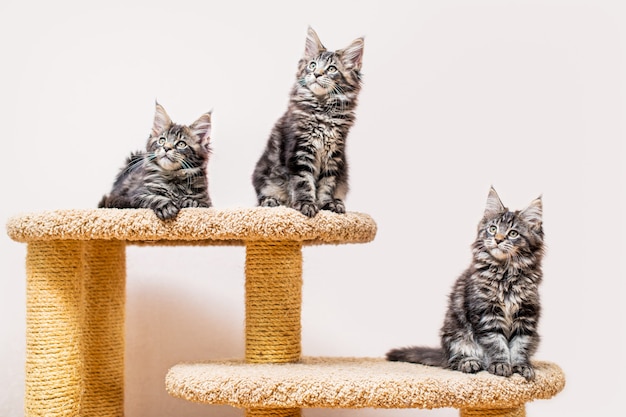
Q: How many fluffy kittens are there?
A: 3